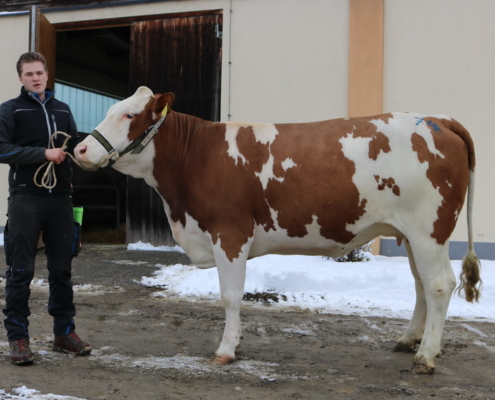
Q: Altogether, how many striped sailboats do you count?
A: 0